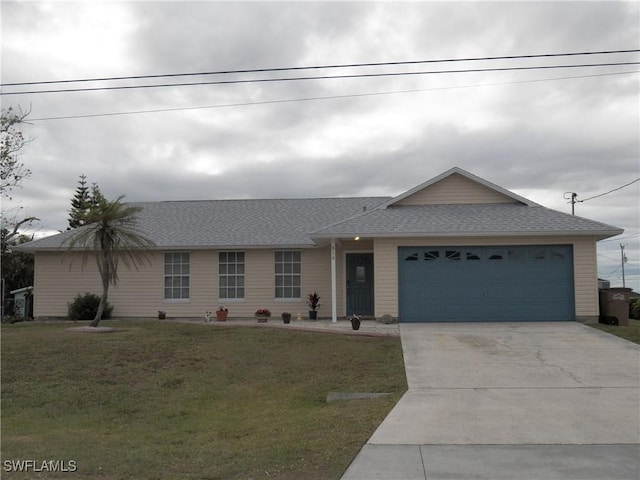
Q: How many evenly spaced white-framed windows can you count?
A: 3